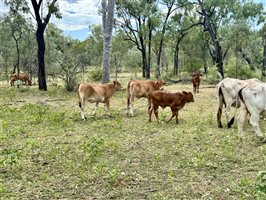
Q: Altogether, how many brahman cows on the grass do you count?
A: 7